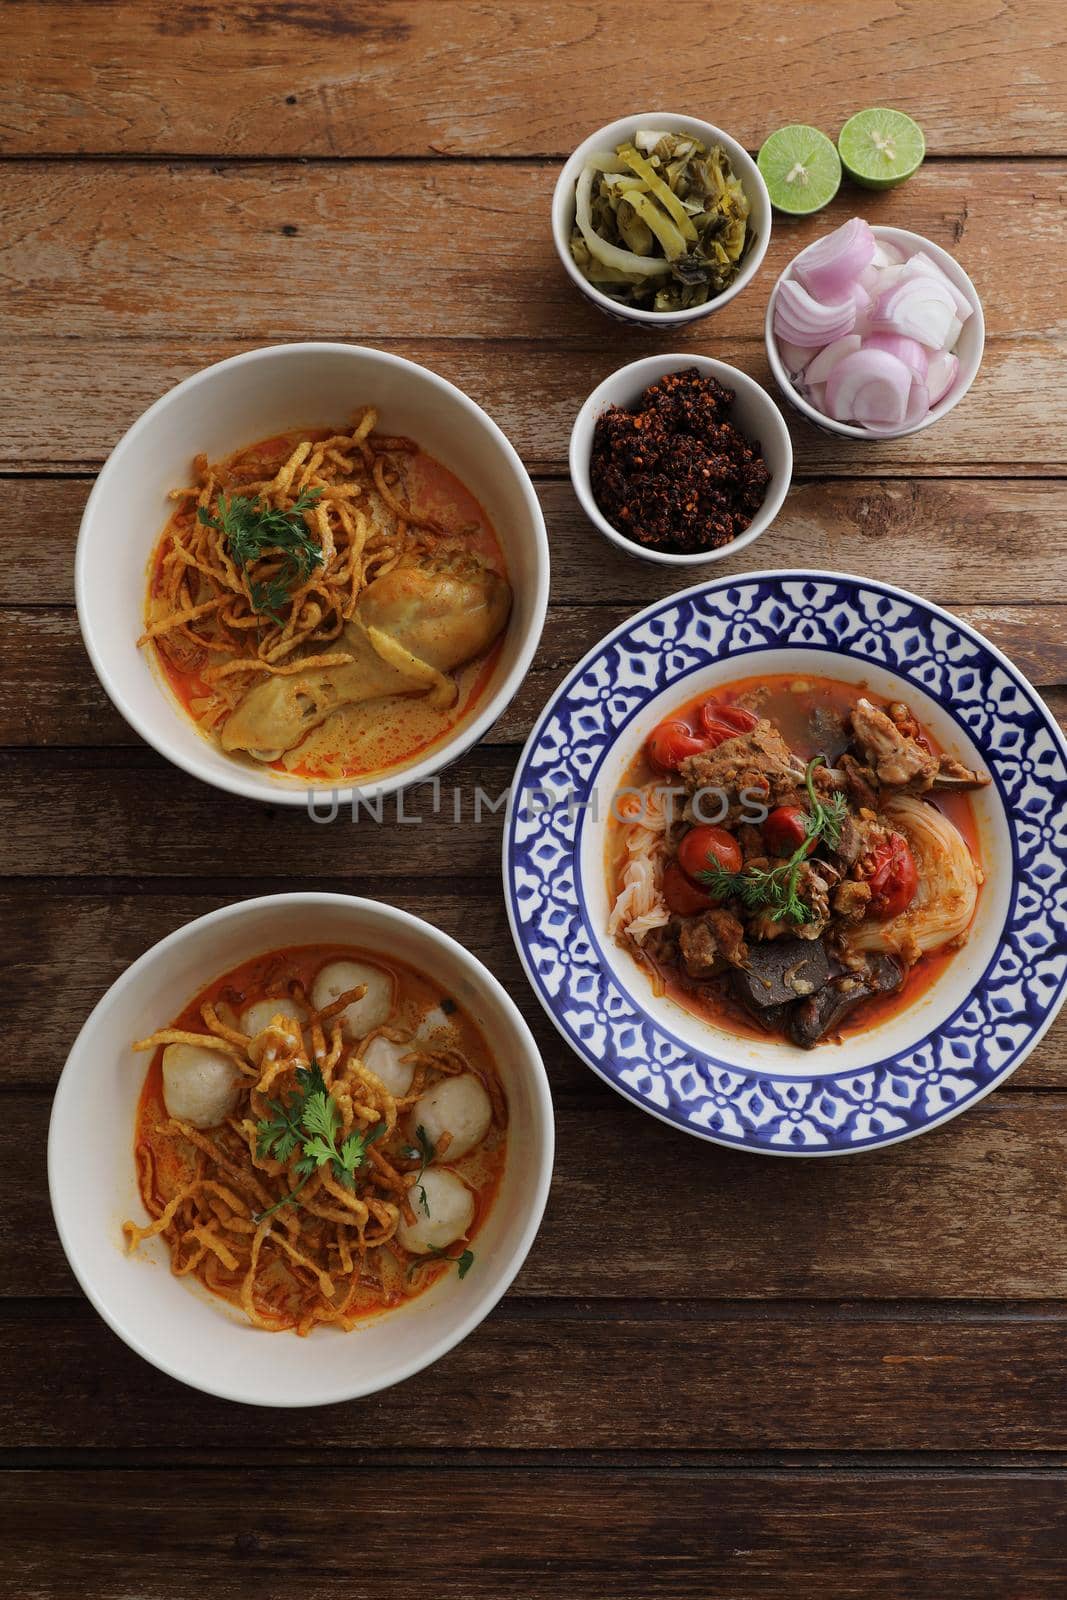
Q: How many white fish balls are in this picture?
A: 6